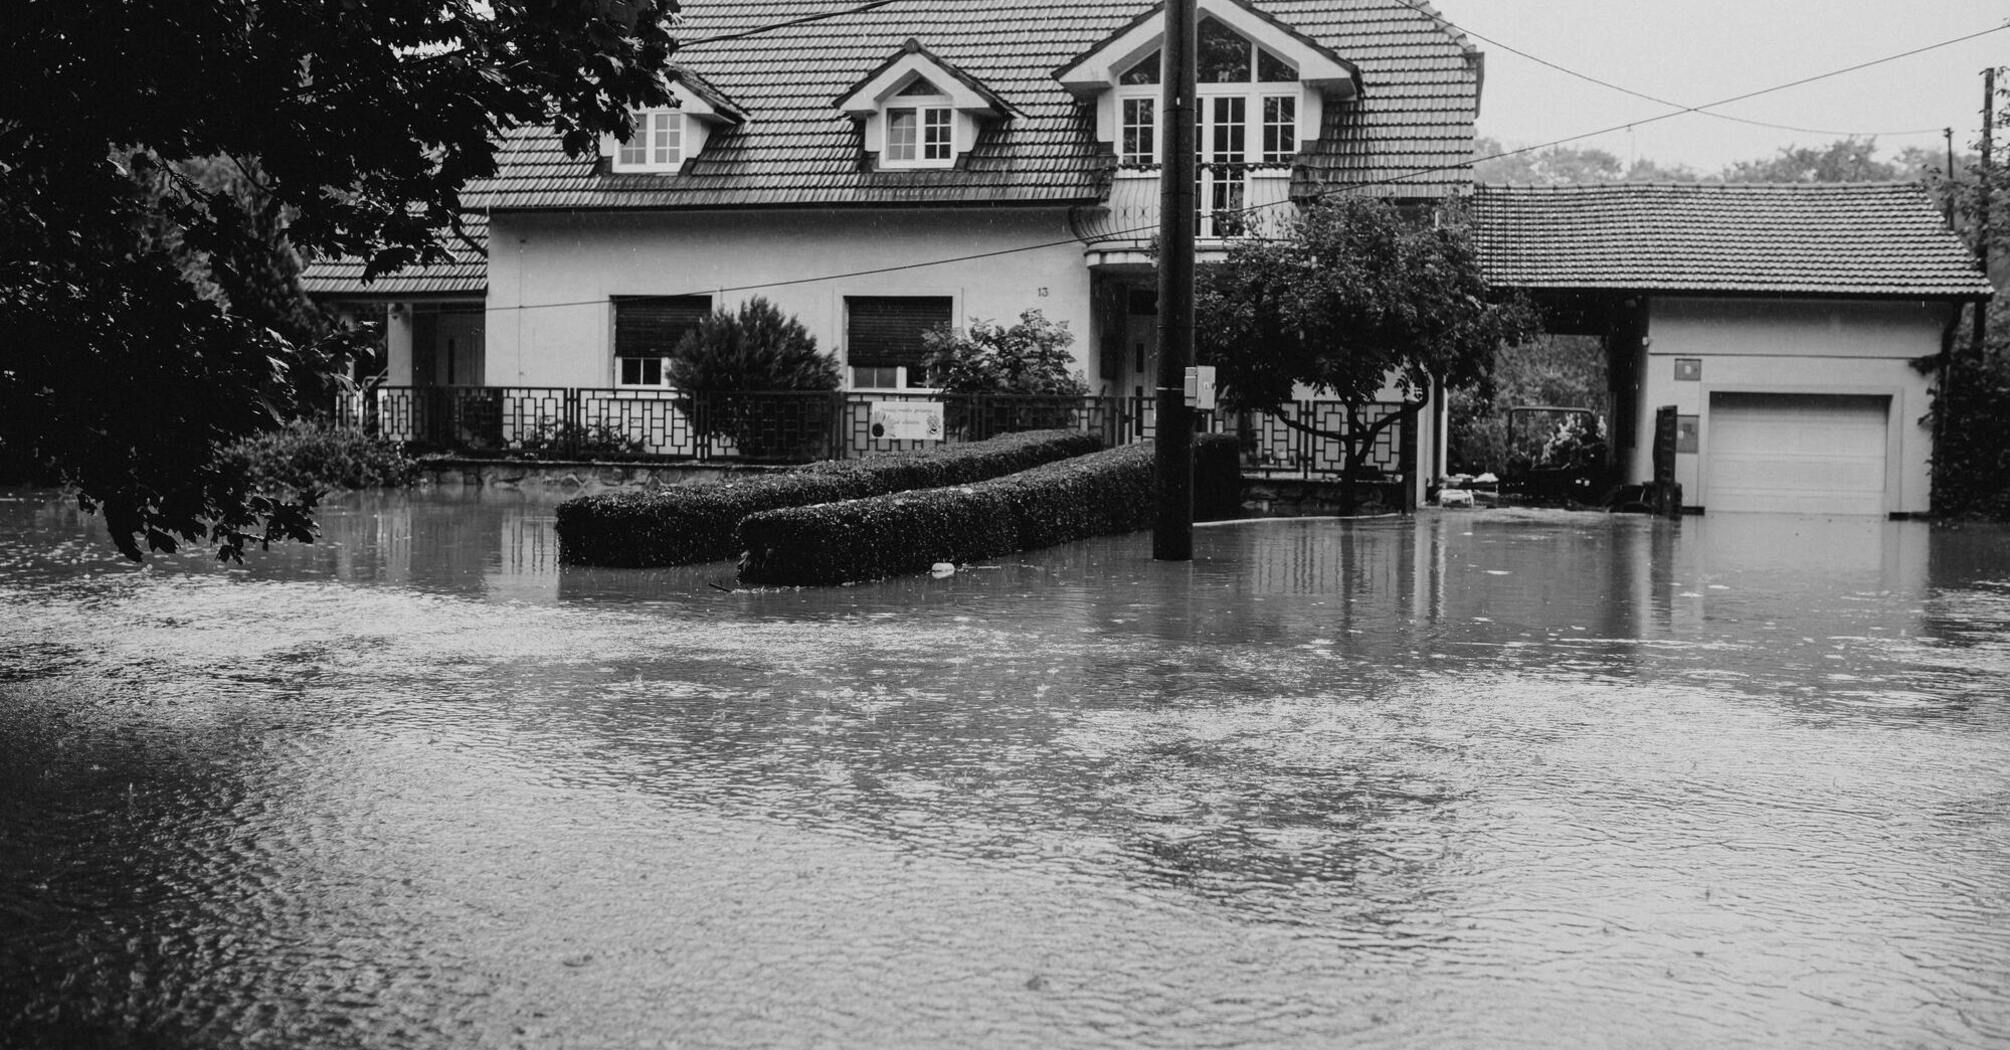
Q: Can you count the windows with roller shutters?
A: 2